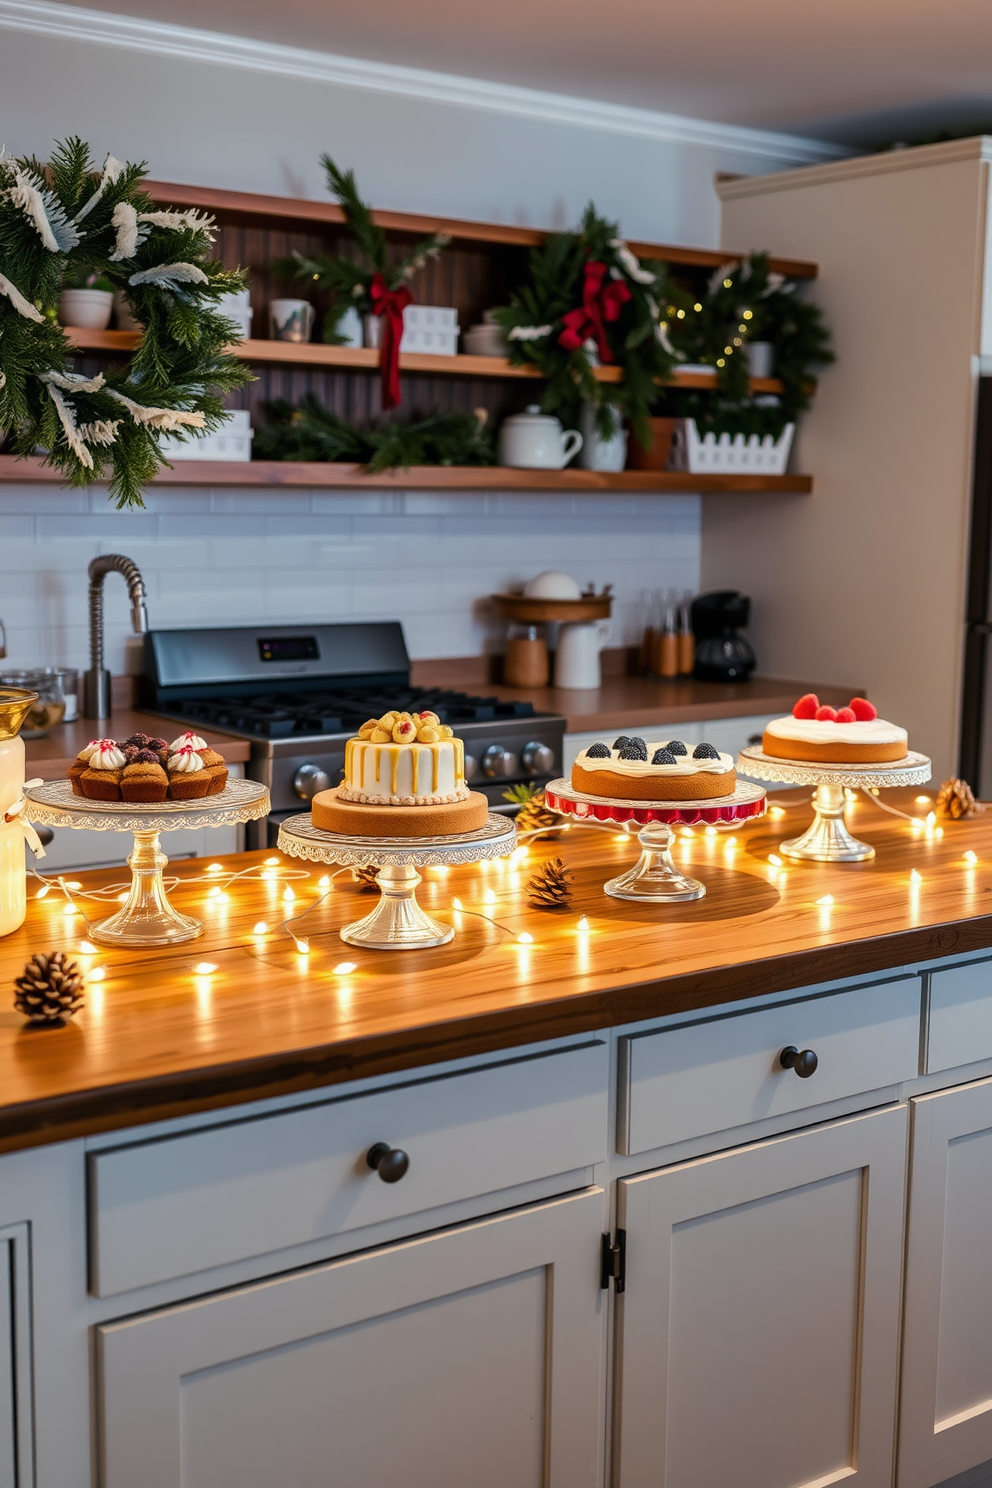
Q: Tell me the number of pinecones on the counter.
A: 5